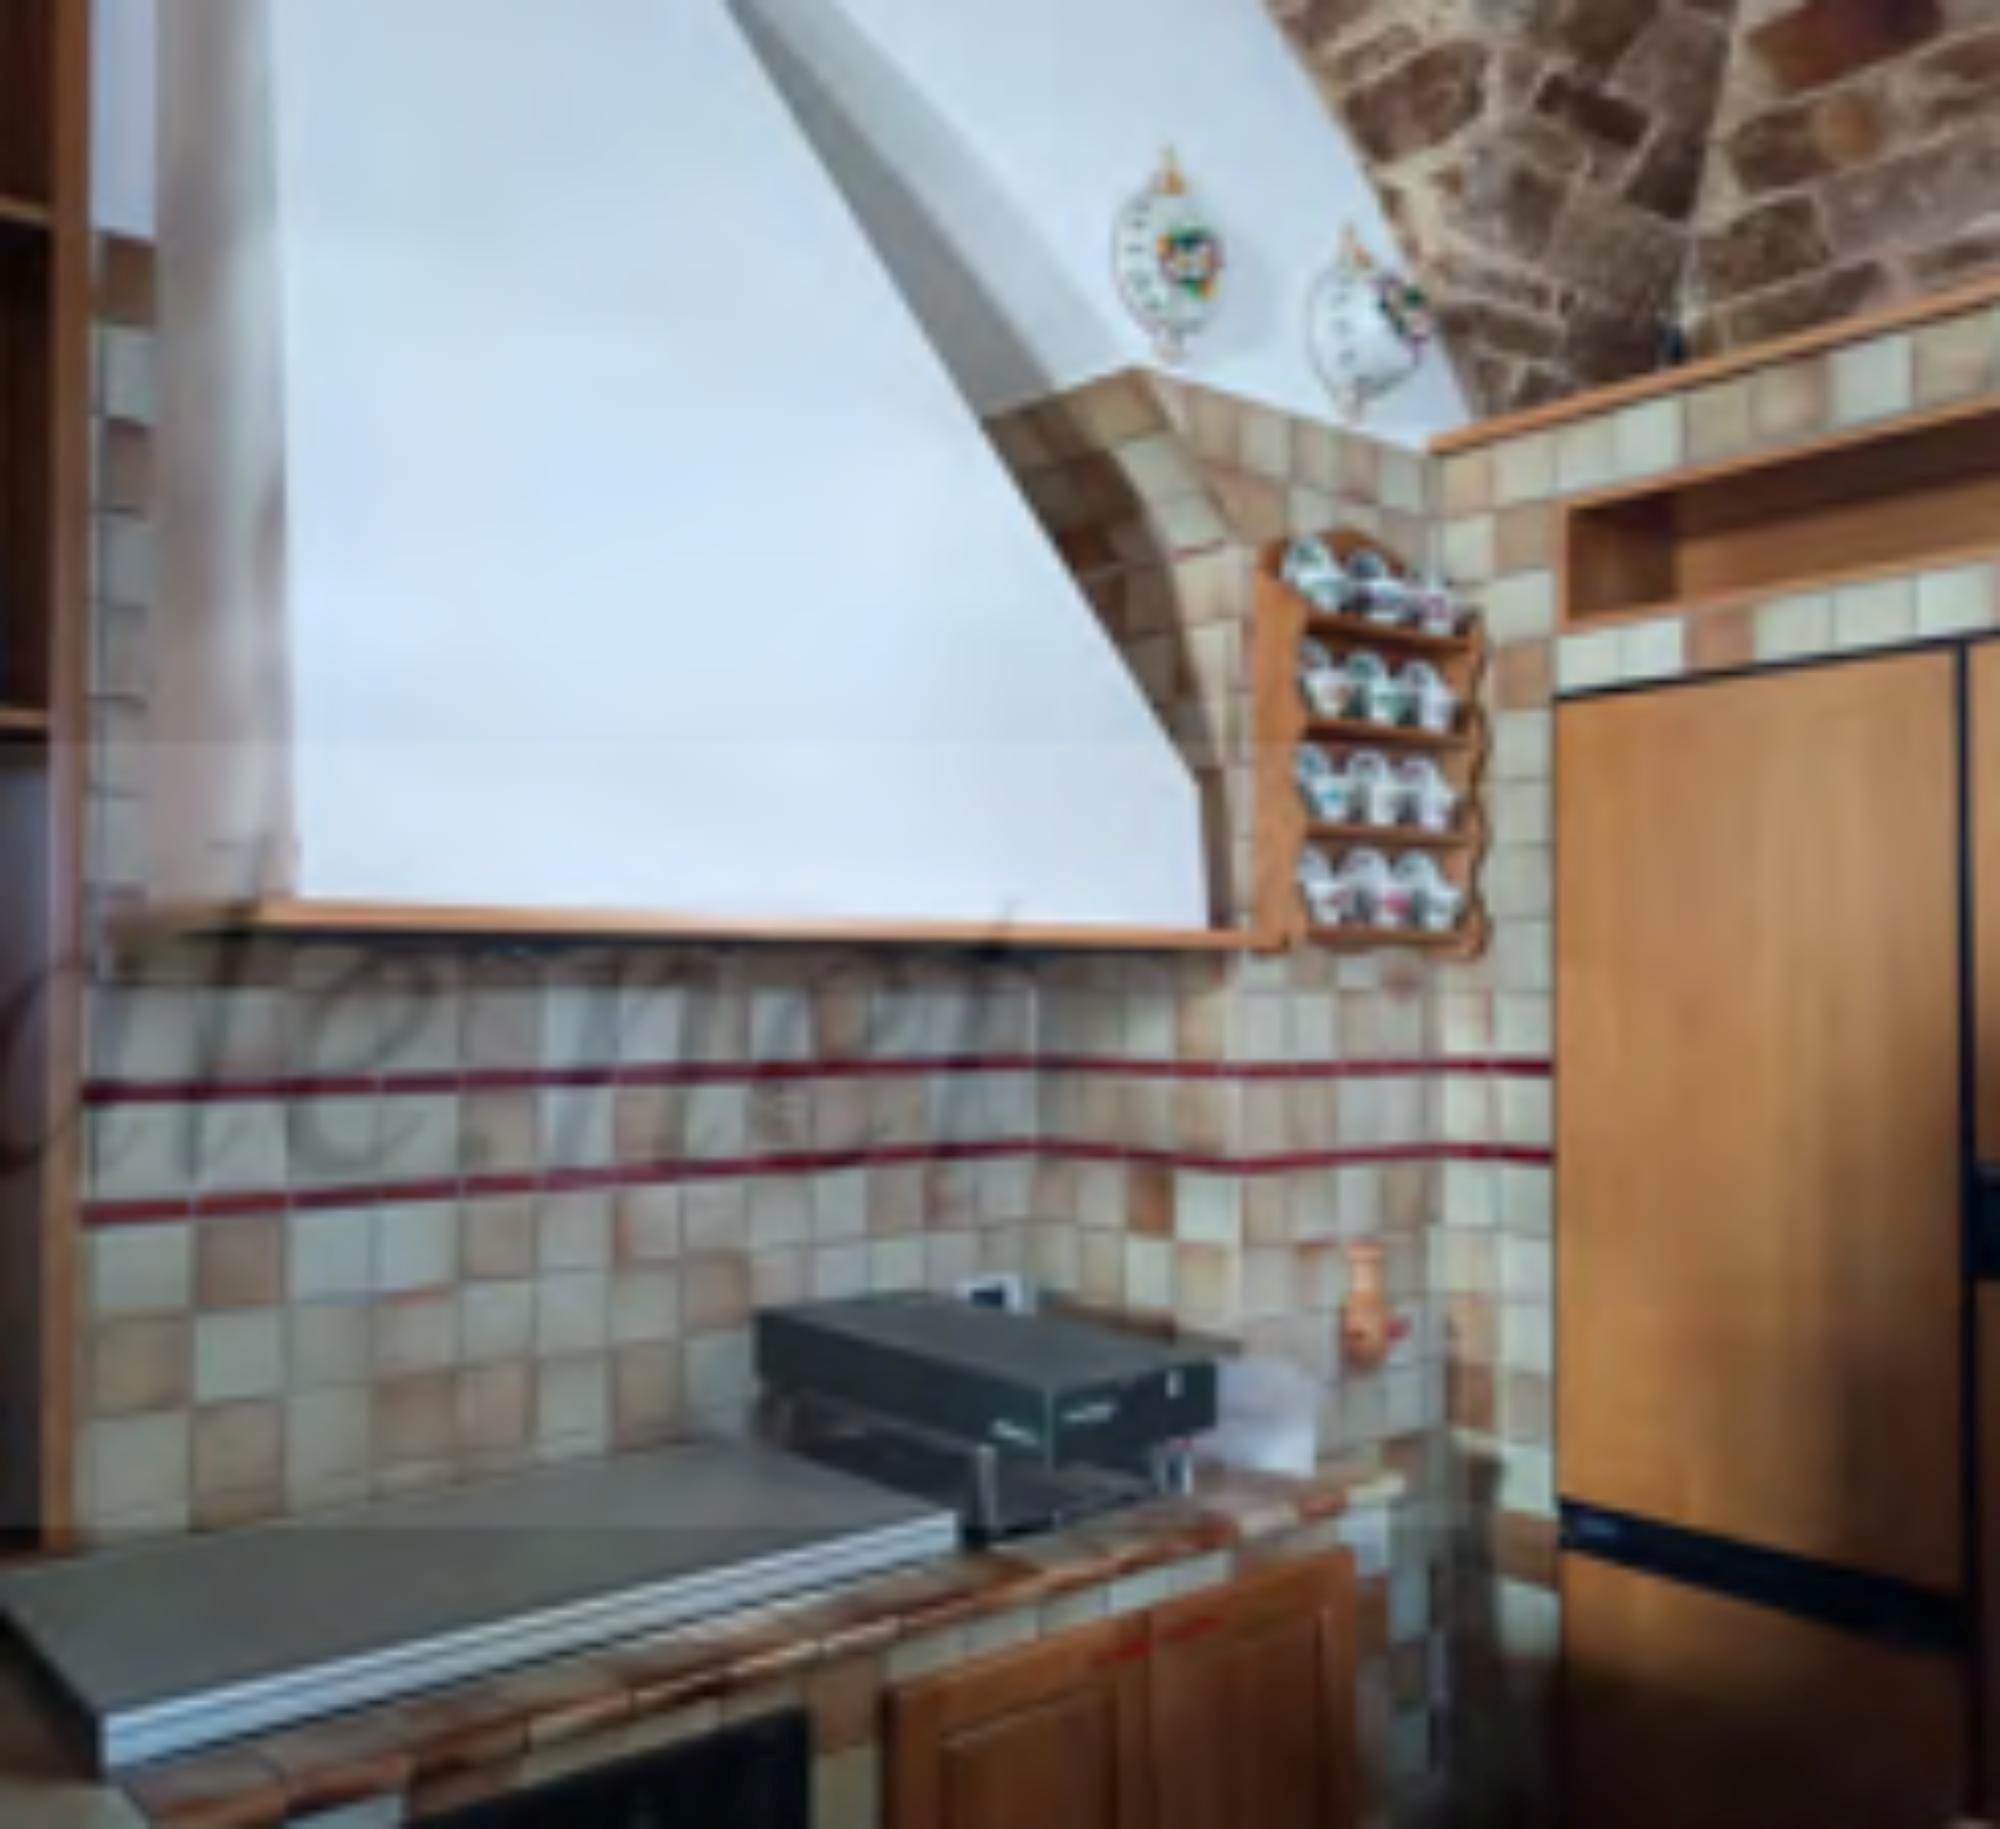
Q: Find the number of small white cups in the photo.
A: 12